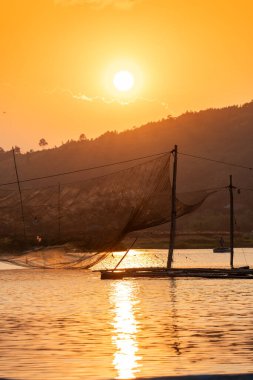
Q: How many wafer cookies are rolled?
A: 0